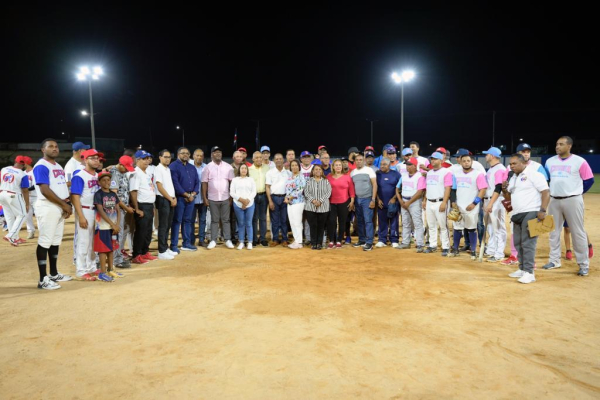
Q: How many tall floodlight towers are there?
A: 2